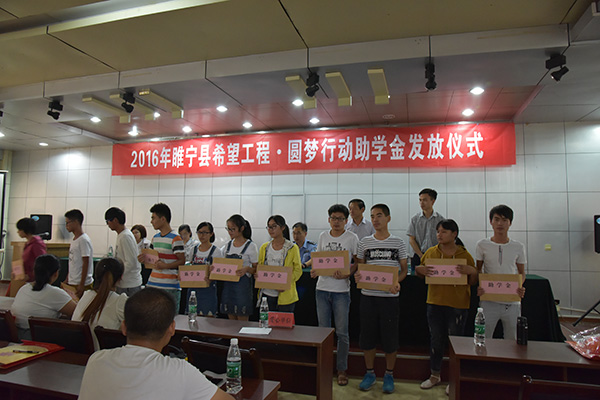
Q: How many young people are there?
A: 11